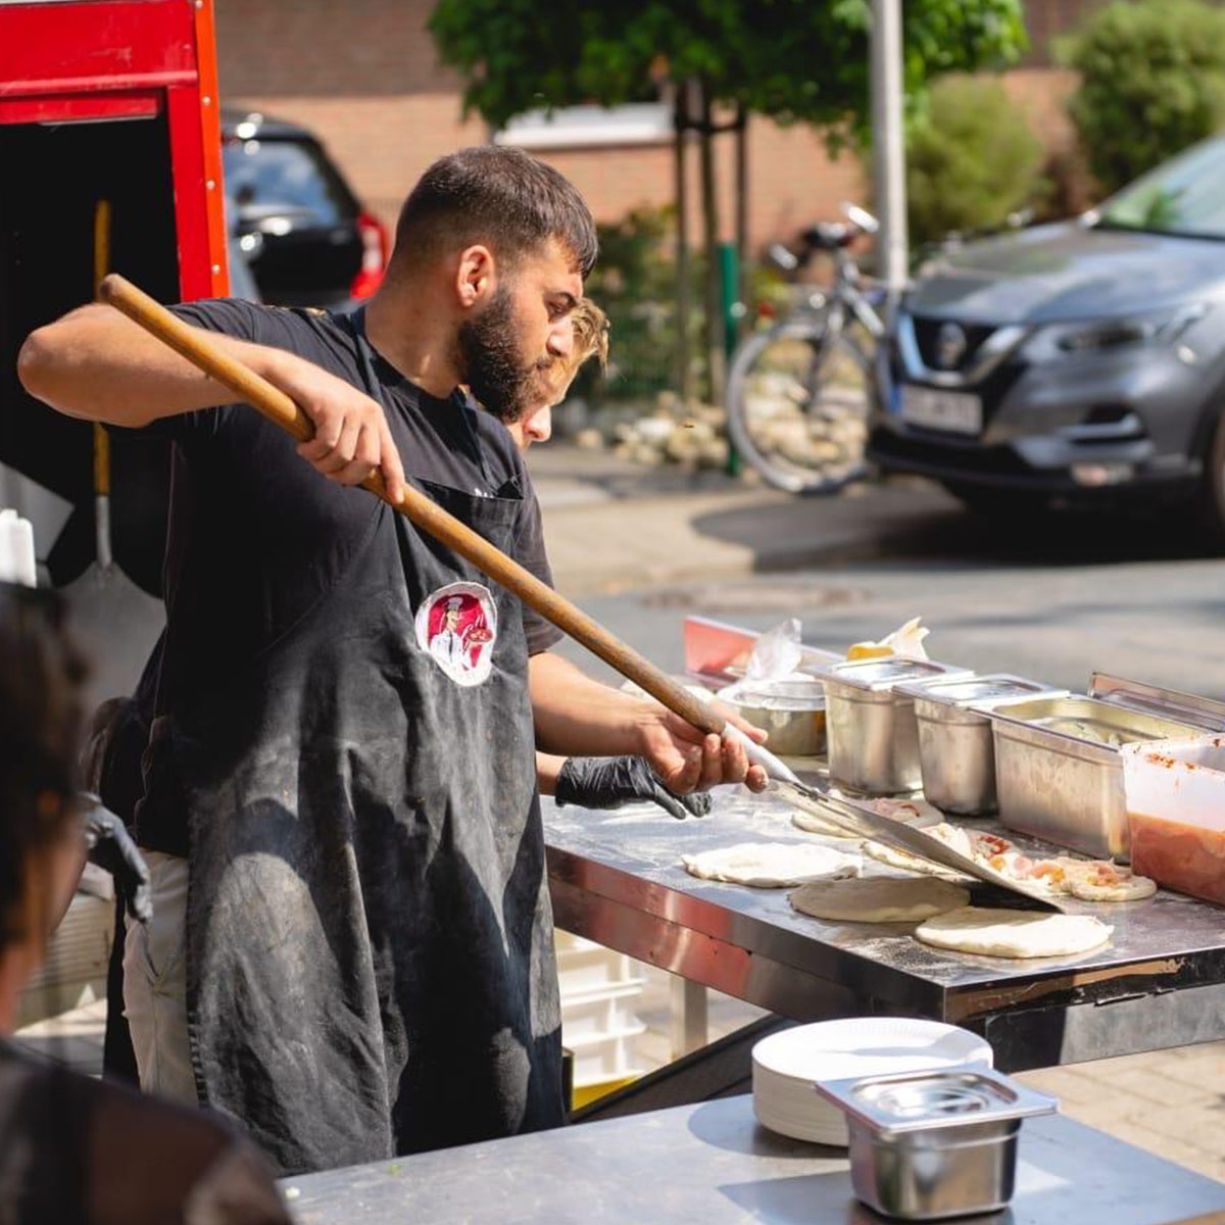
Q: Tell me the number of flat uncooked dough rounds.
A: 3